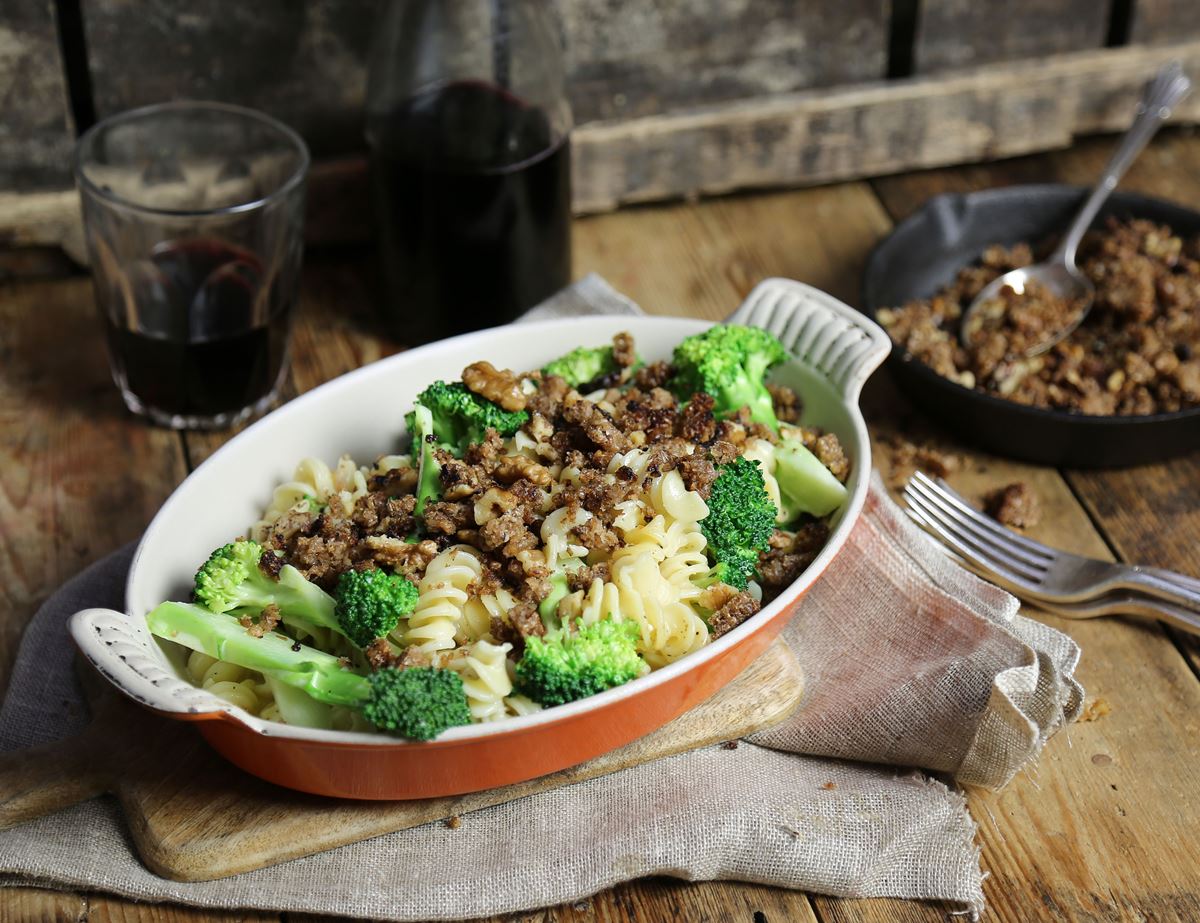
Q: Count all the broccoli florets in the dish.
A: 8